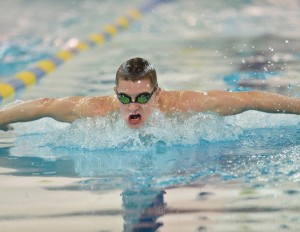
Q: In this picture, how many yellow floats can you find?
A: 9